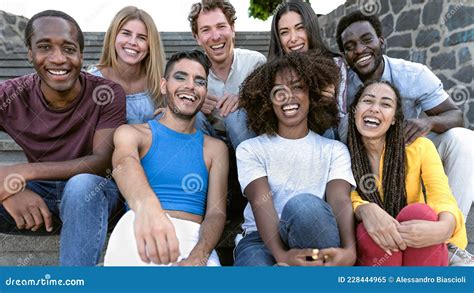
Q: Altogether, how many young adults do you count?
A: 8